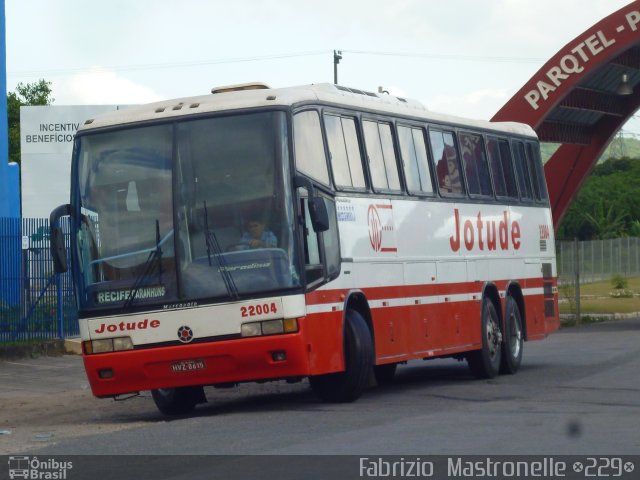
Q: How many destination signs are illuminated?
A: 1